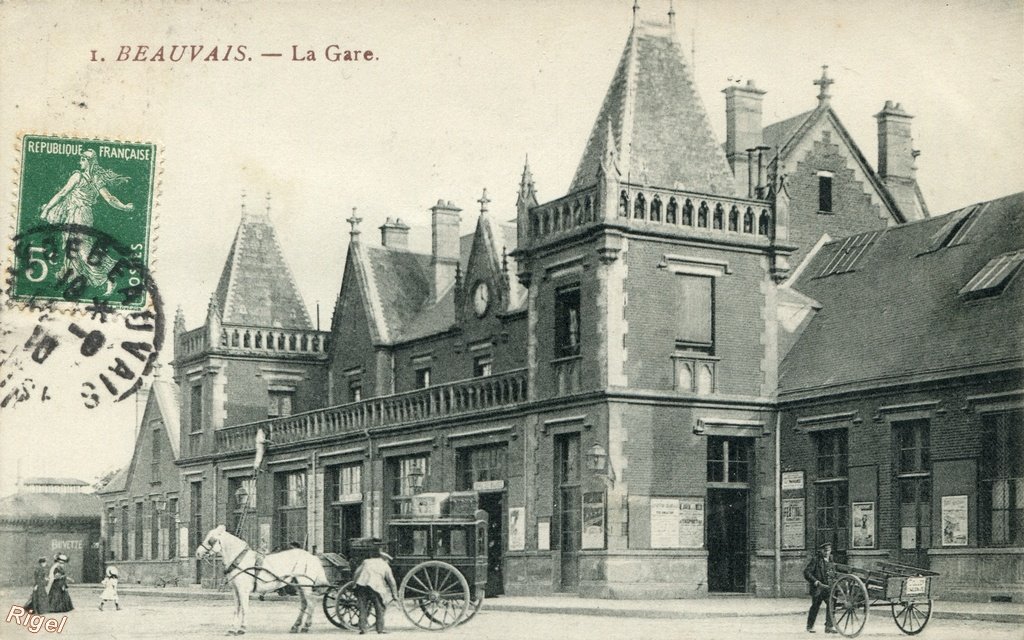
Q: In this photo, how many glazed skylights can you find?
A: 3